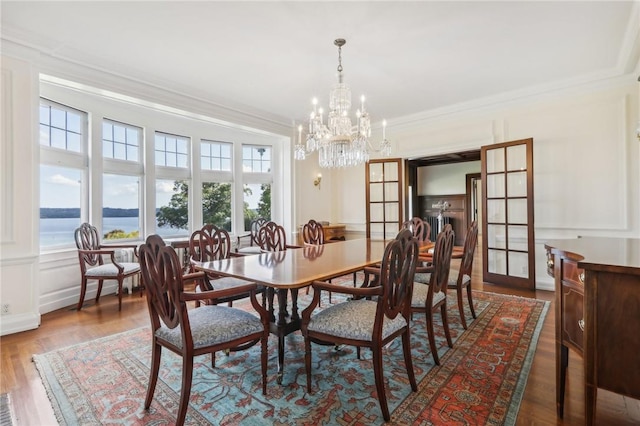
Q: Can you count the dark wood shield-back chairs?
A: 10